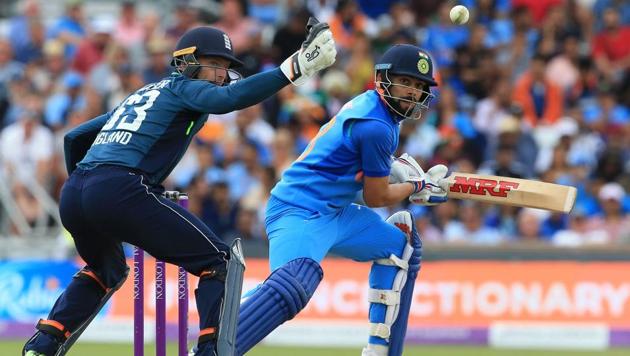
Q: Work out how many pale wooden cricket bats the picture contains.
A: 1